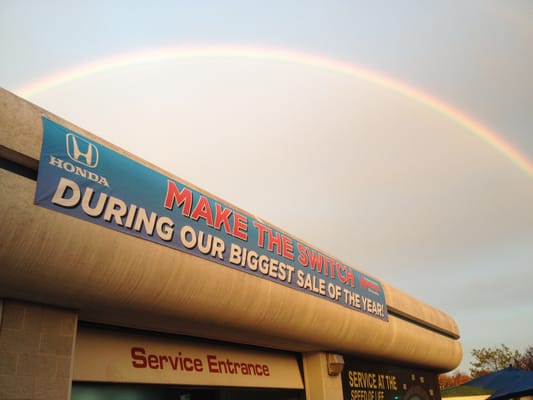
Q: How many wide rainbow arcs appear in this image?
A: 1